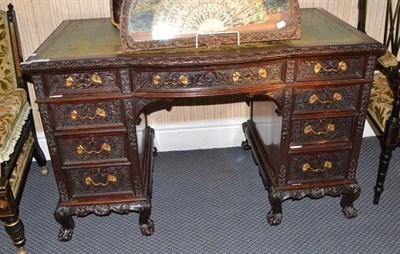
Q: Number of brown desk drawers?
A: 9